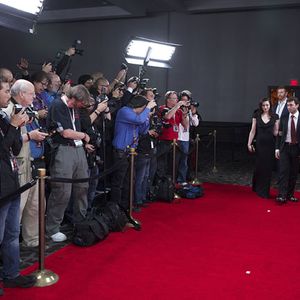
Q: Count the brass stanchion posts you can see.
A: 5